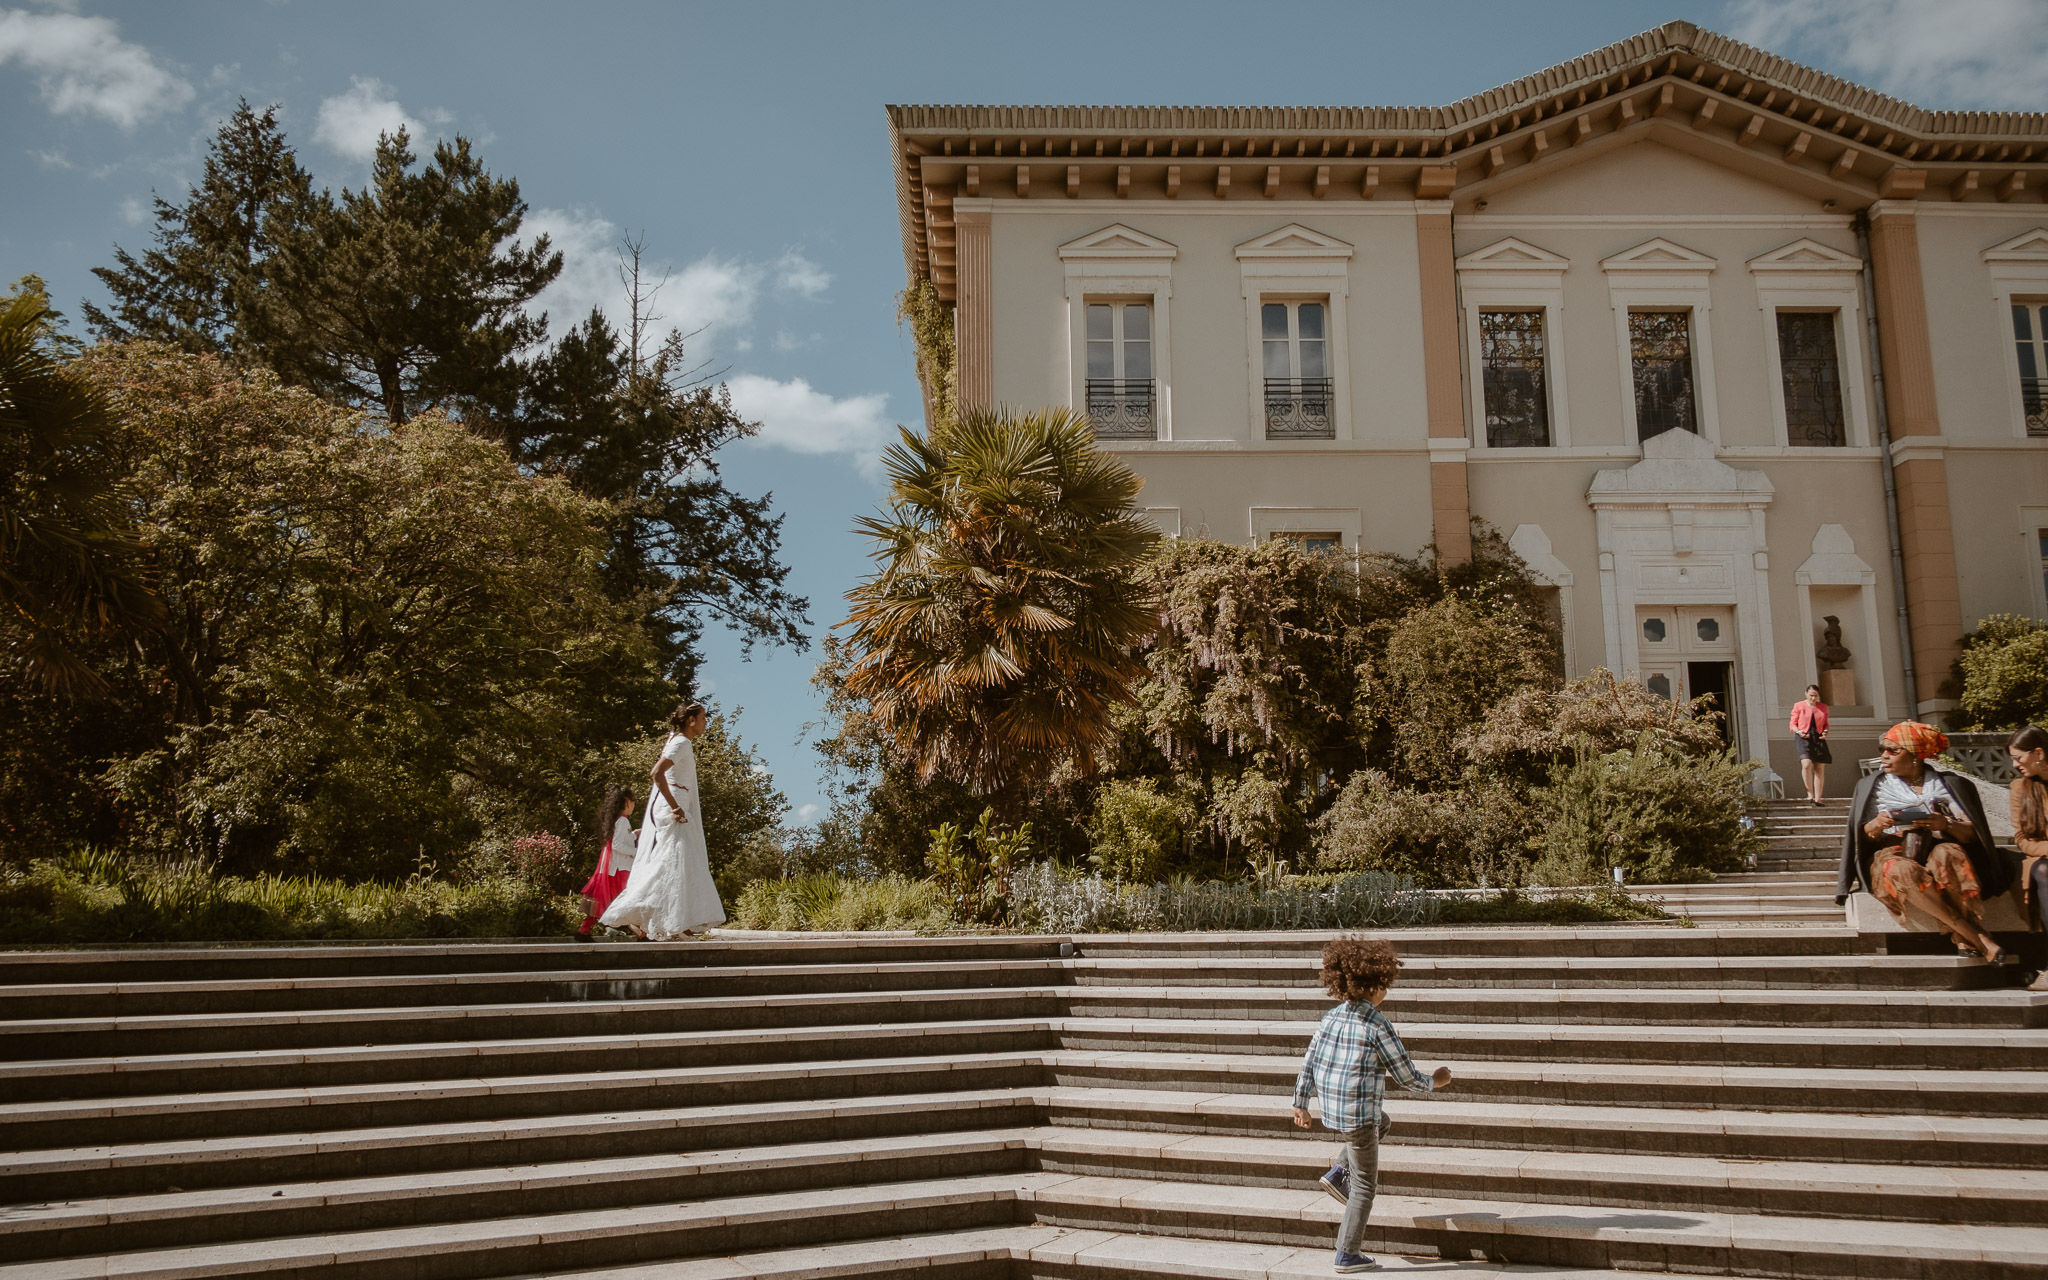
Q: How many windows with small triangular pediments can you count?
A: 6